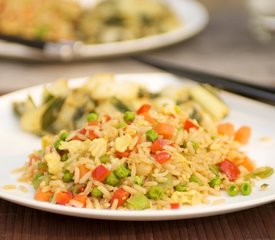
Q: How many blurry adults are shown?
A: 0